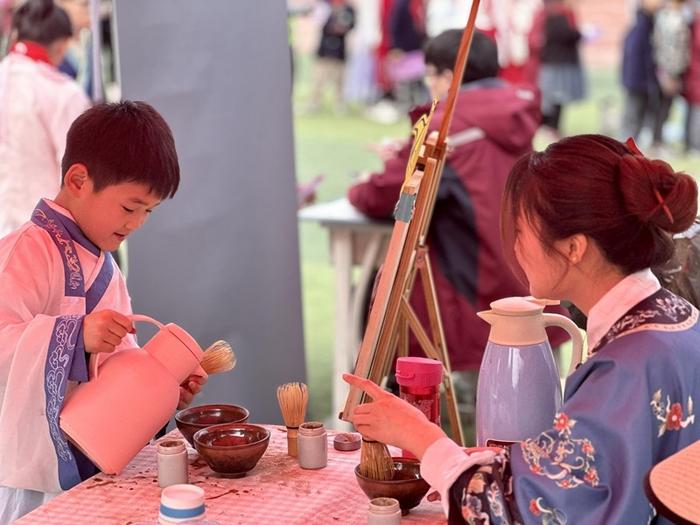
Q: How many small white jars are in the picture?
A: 3